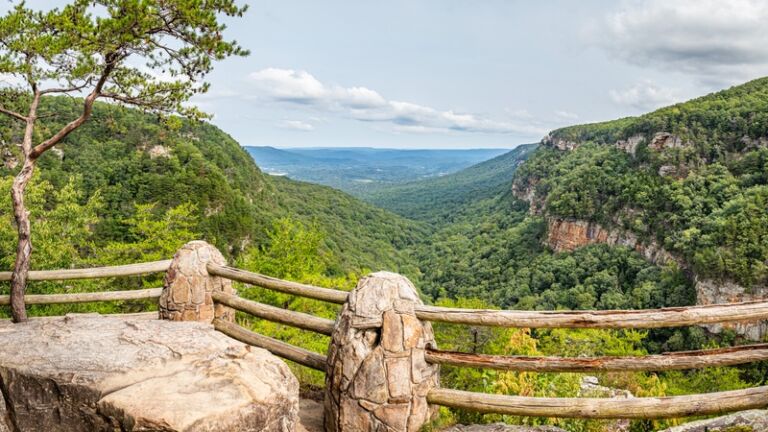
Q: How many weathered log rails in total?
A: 8